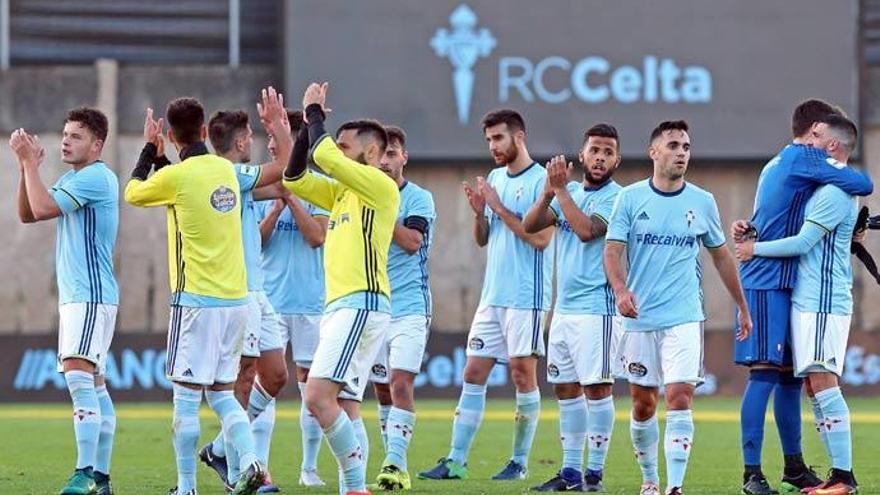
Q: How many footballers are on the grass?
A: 11